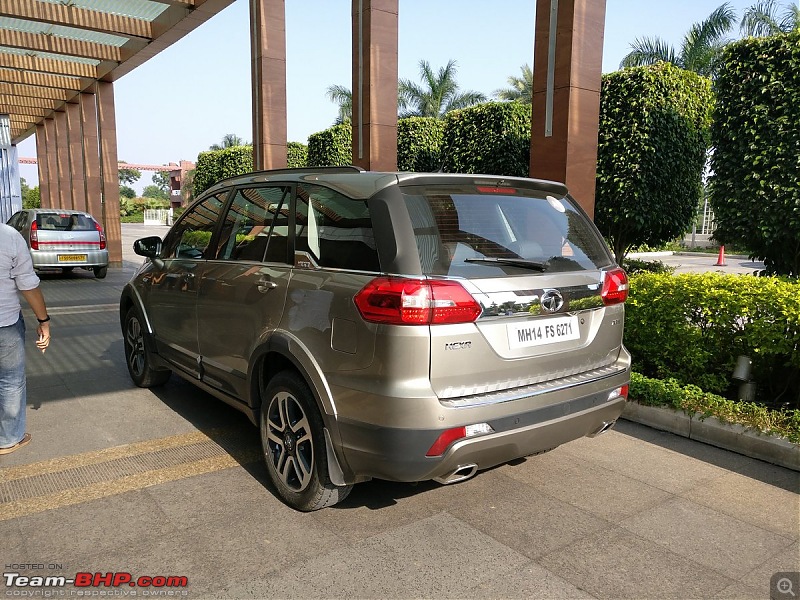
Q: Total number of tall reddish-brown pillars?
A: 9